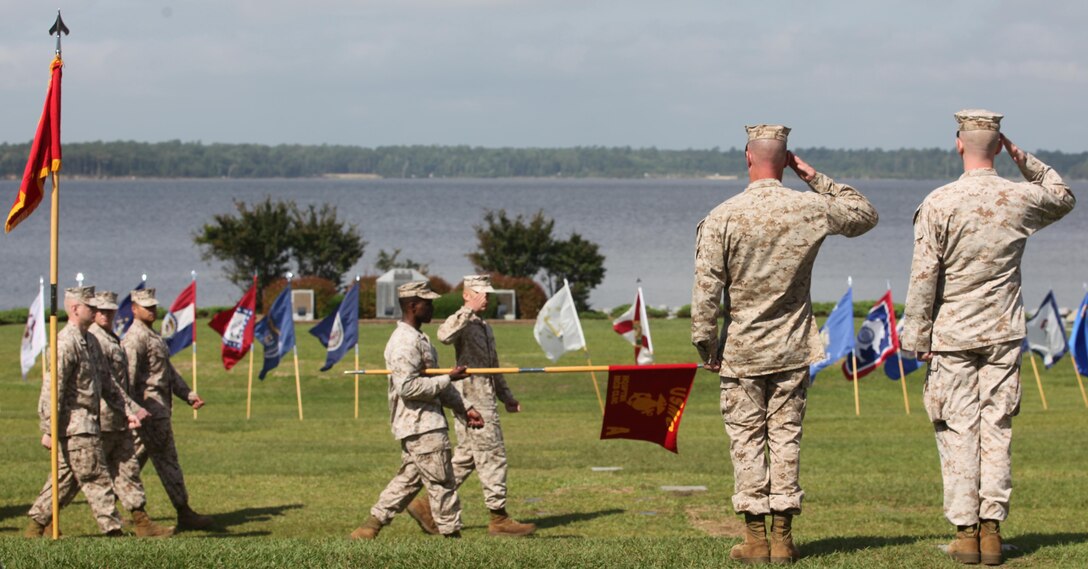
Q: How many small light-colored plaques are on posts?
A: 2